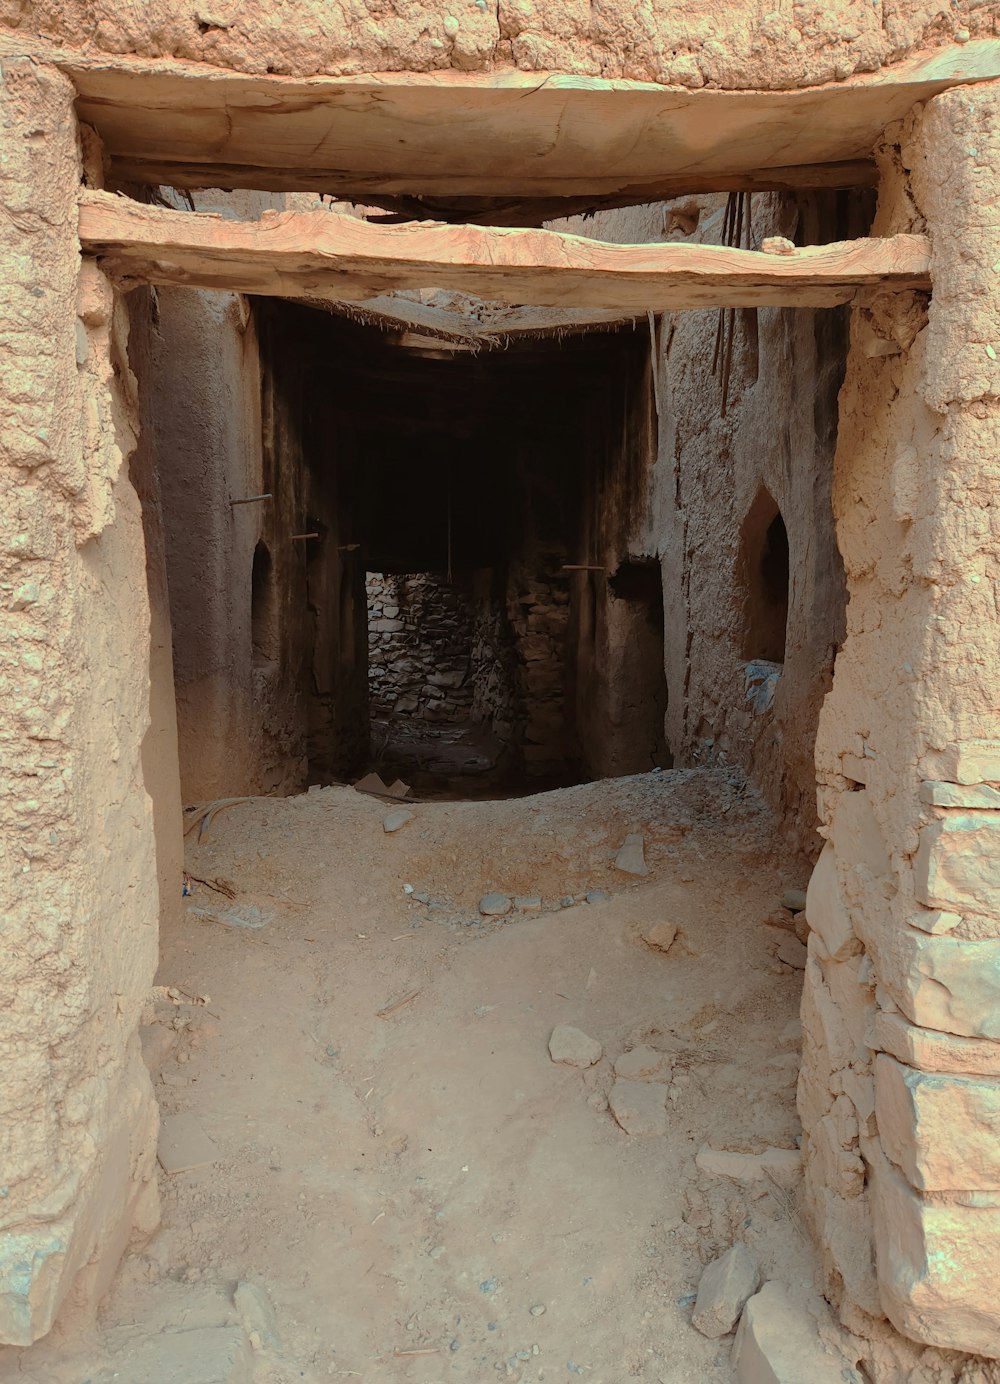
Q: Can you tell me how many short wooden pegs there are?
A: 4